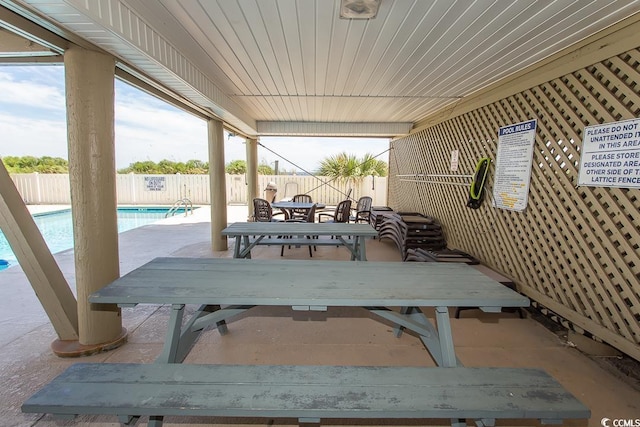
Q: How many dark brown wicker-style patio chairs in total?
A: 5